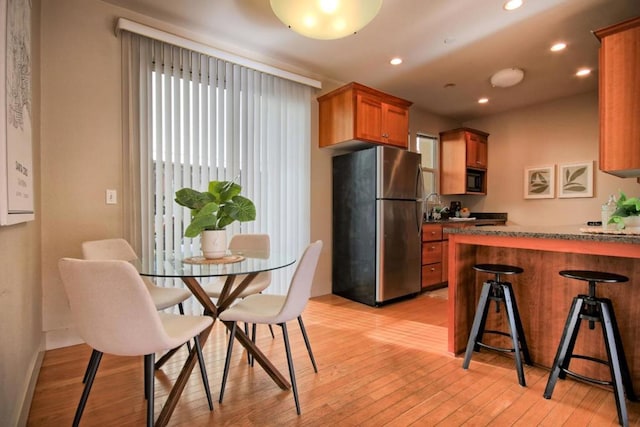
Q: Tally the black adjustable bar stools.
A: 2